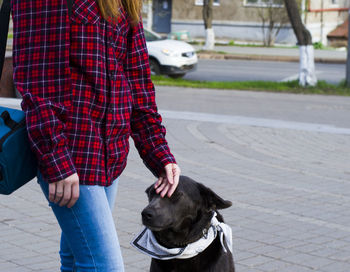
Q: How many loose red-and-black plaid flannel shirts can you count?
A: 1